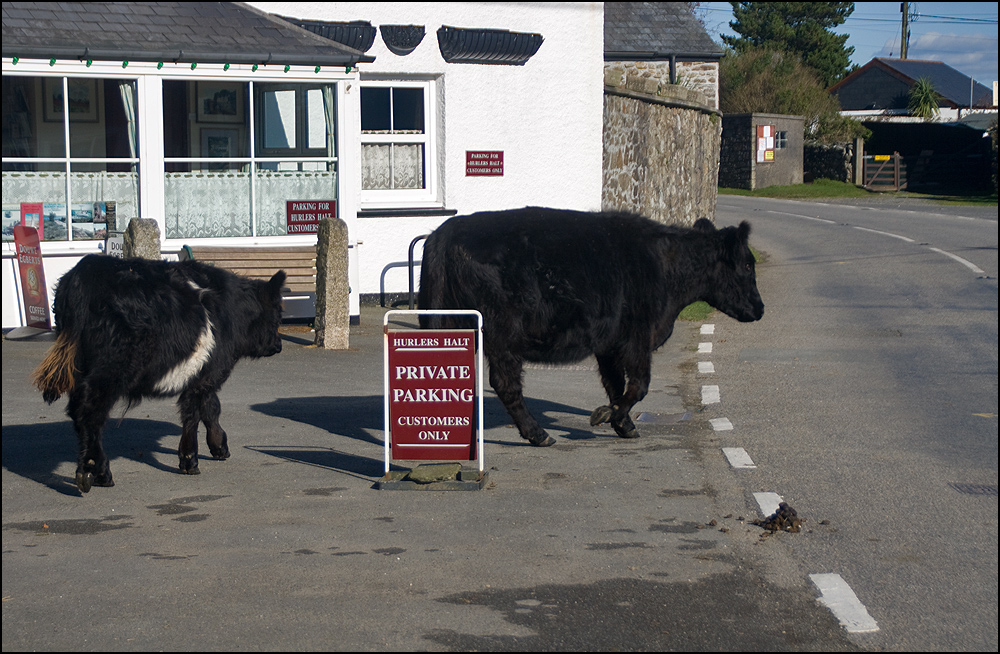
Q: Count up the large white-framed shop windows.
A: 2